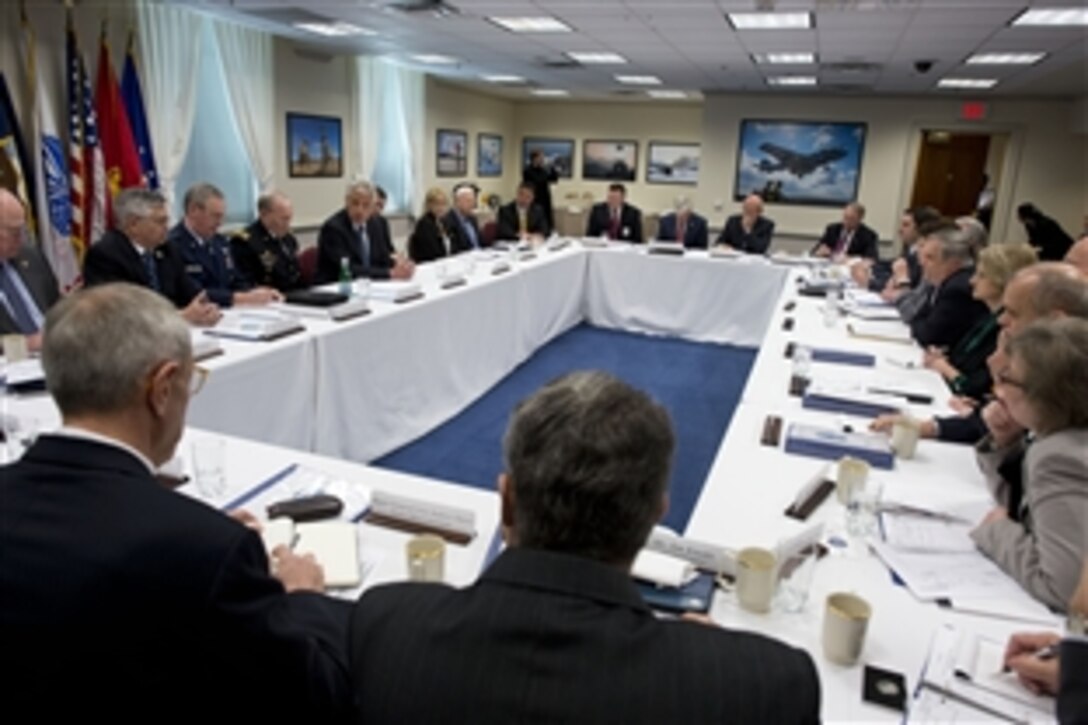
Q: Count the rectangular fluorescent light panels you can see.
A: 14